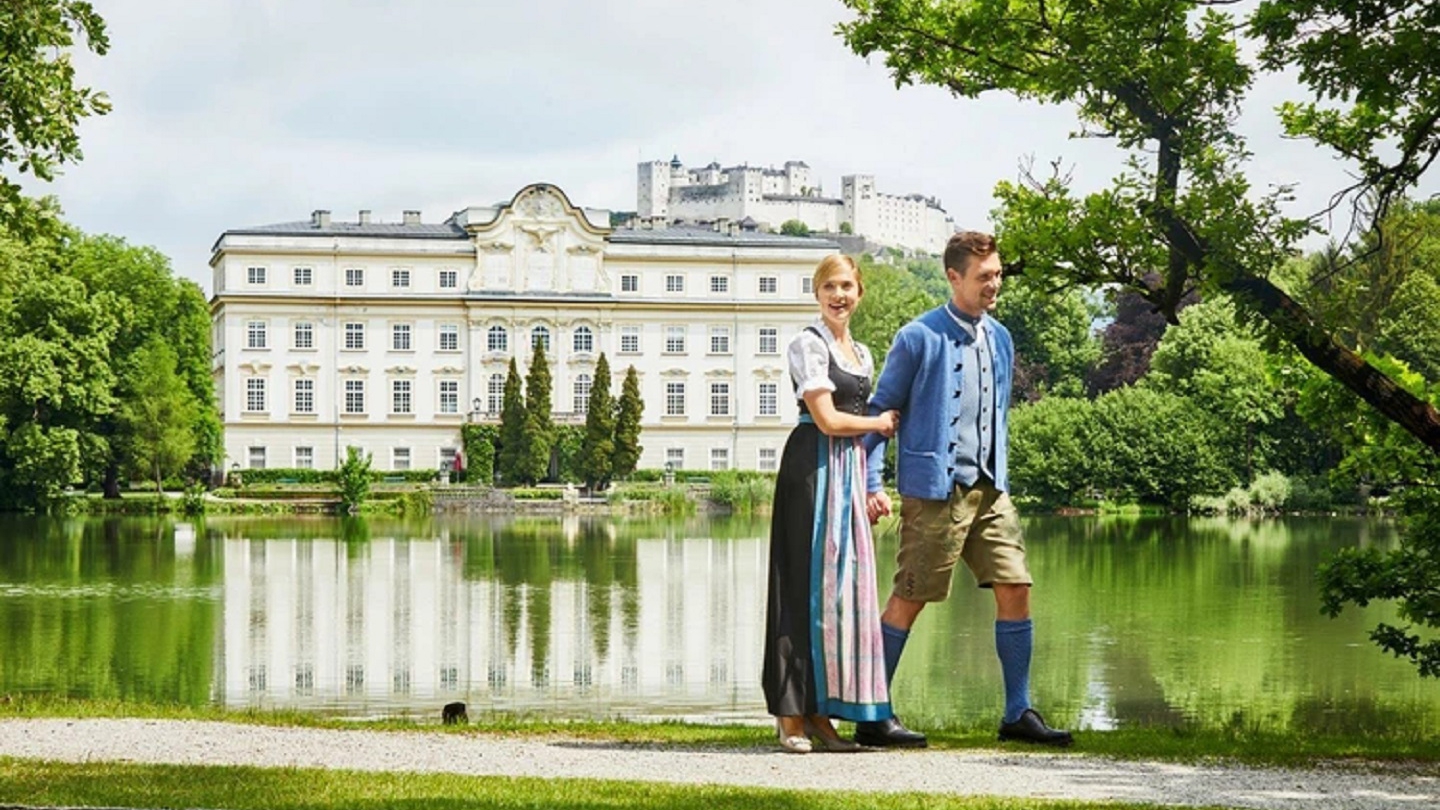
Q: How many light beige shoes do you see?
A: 2